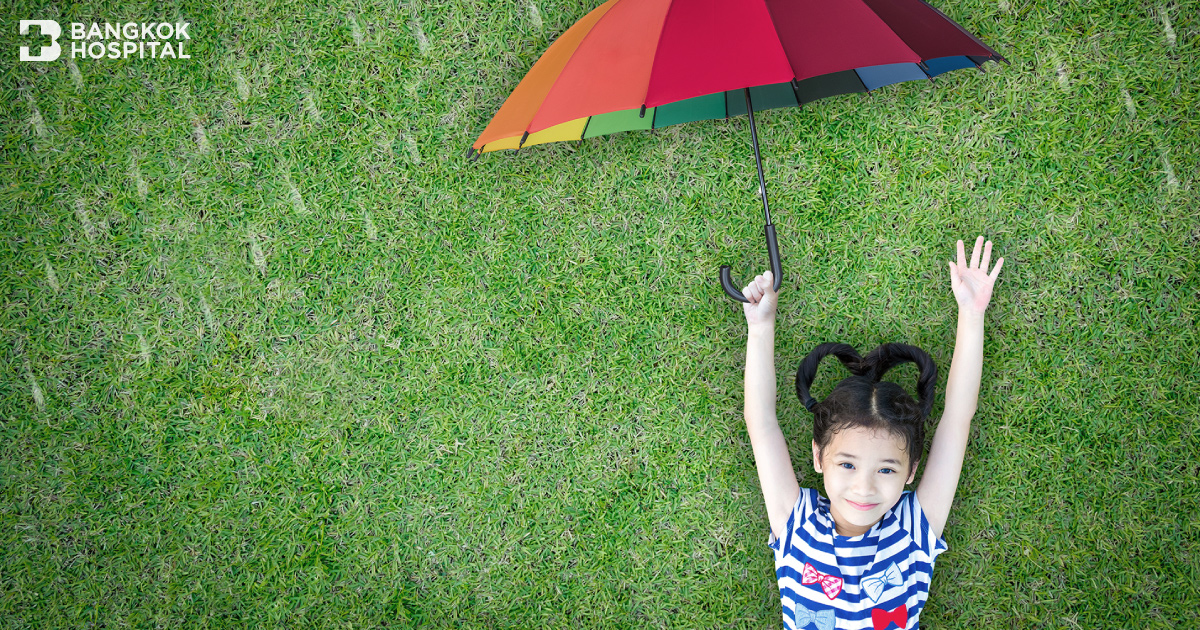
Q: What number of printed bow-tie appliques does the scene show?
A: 4